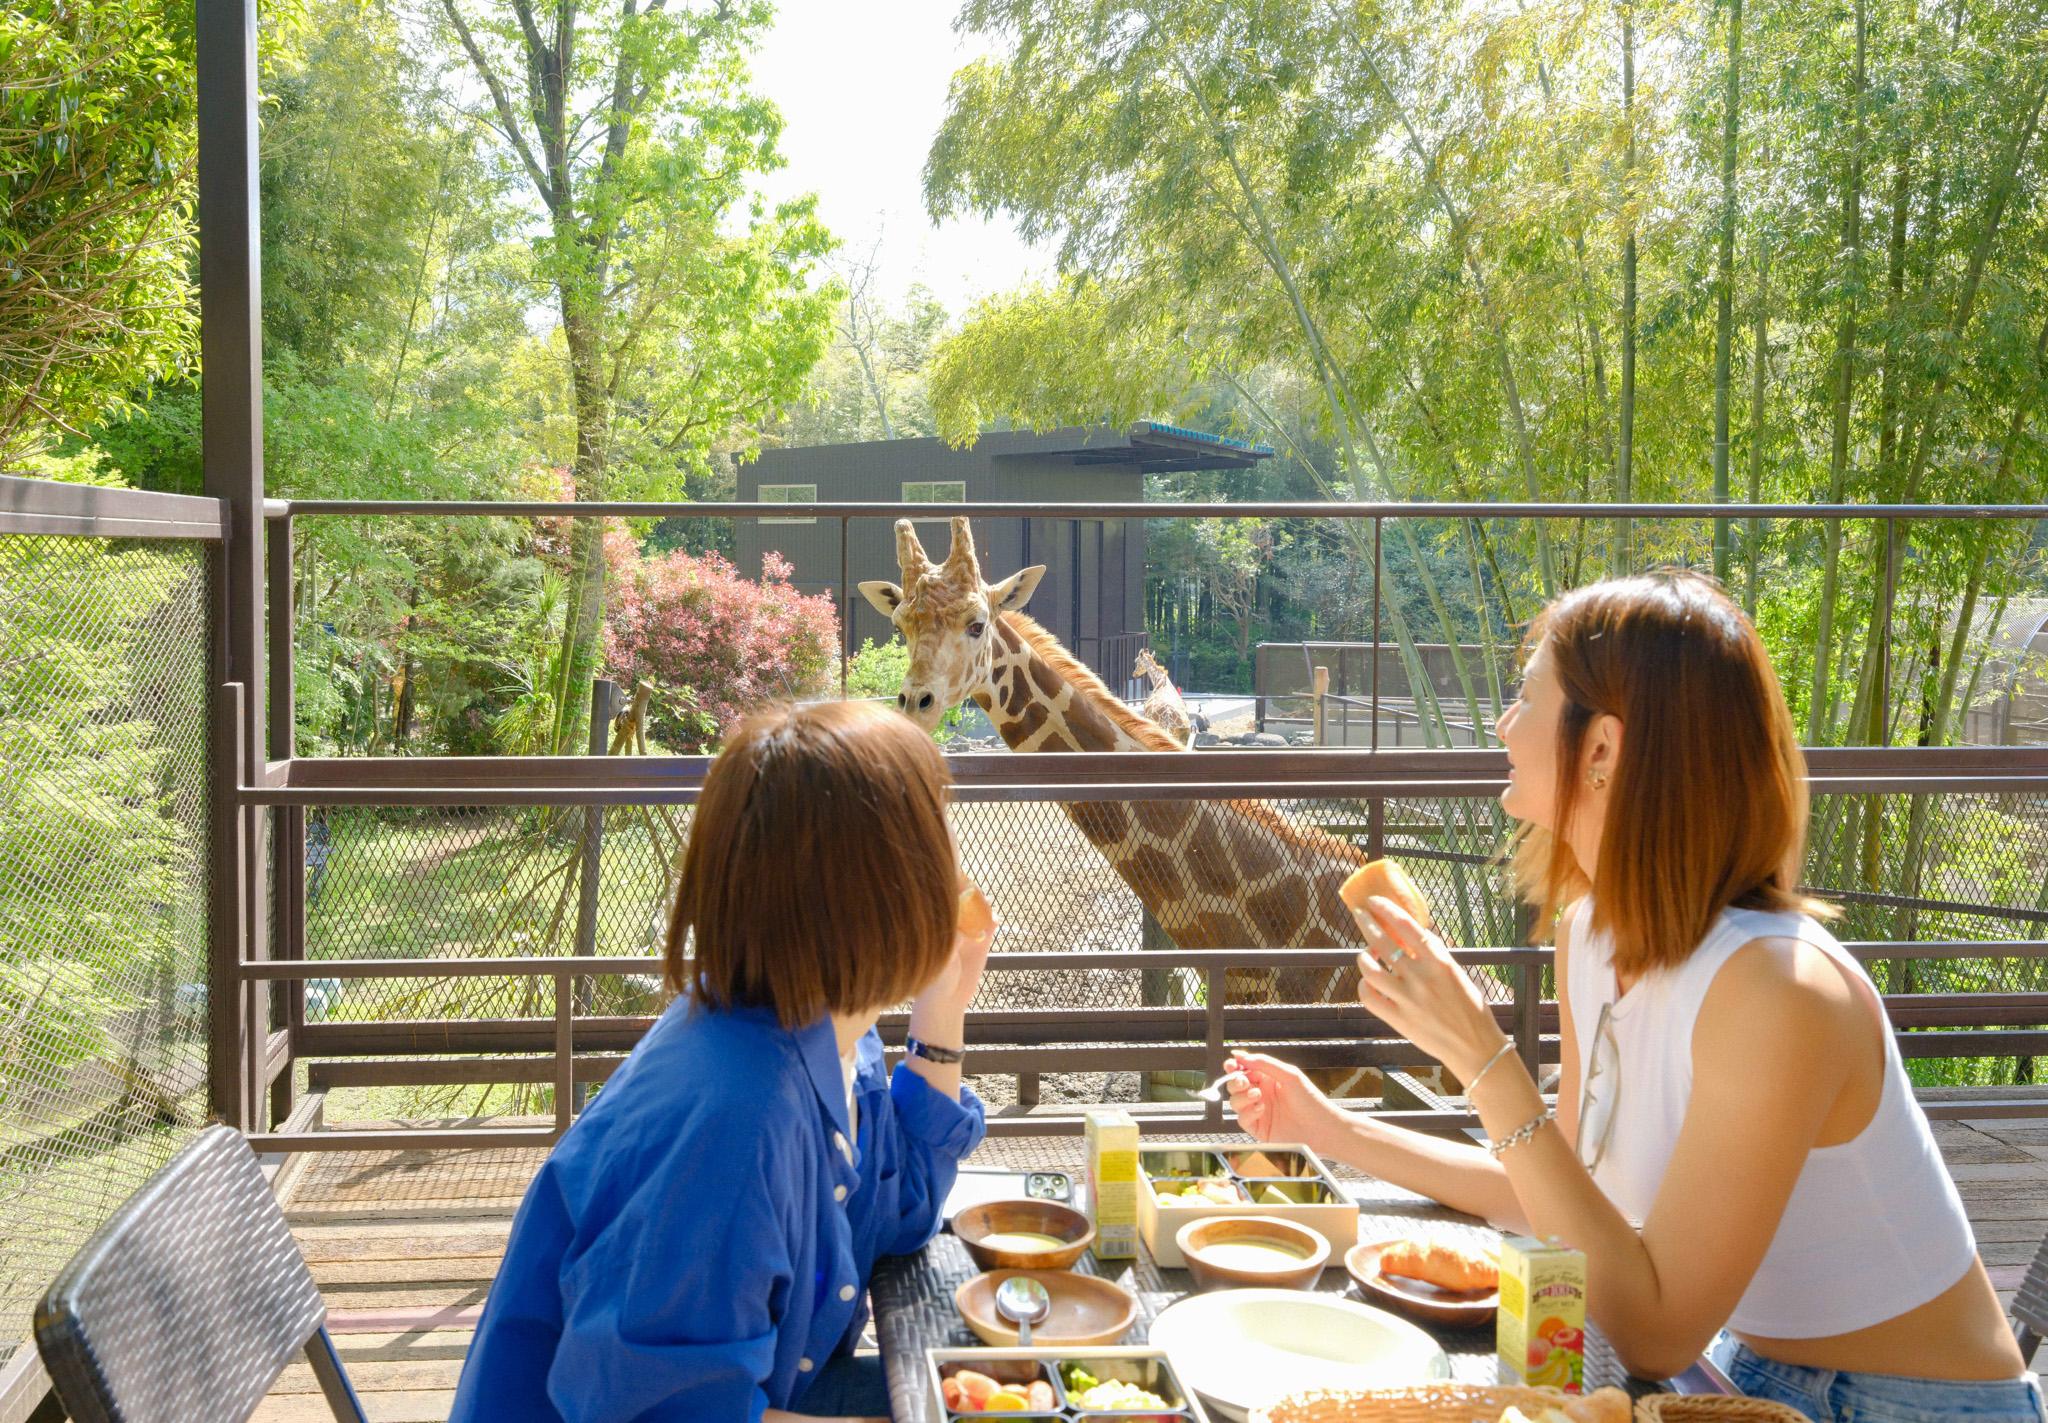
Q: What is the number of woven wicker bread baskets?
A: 2